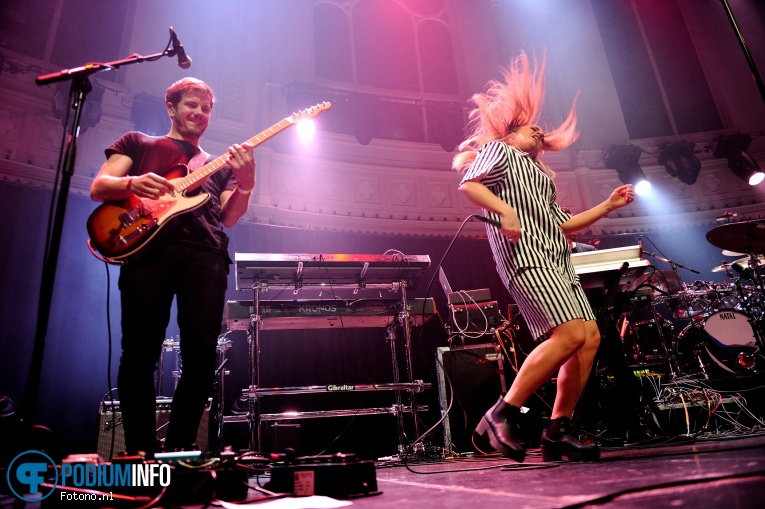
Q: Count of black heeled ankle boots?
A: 2